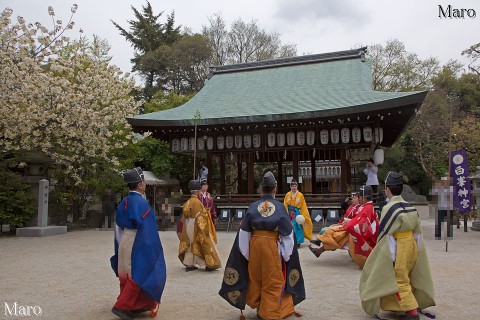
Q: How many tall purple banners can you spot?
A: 1